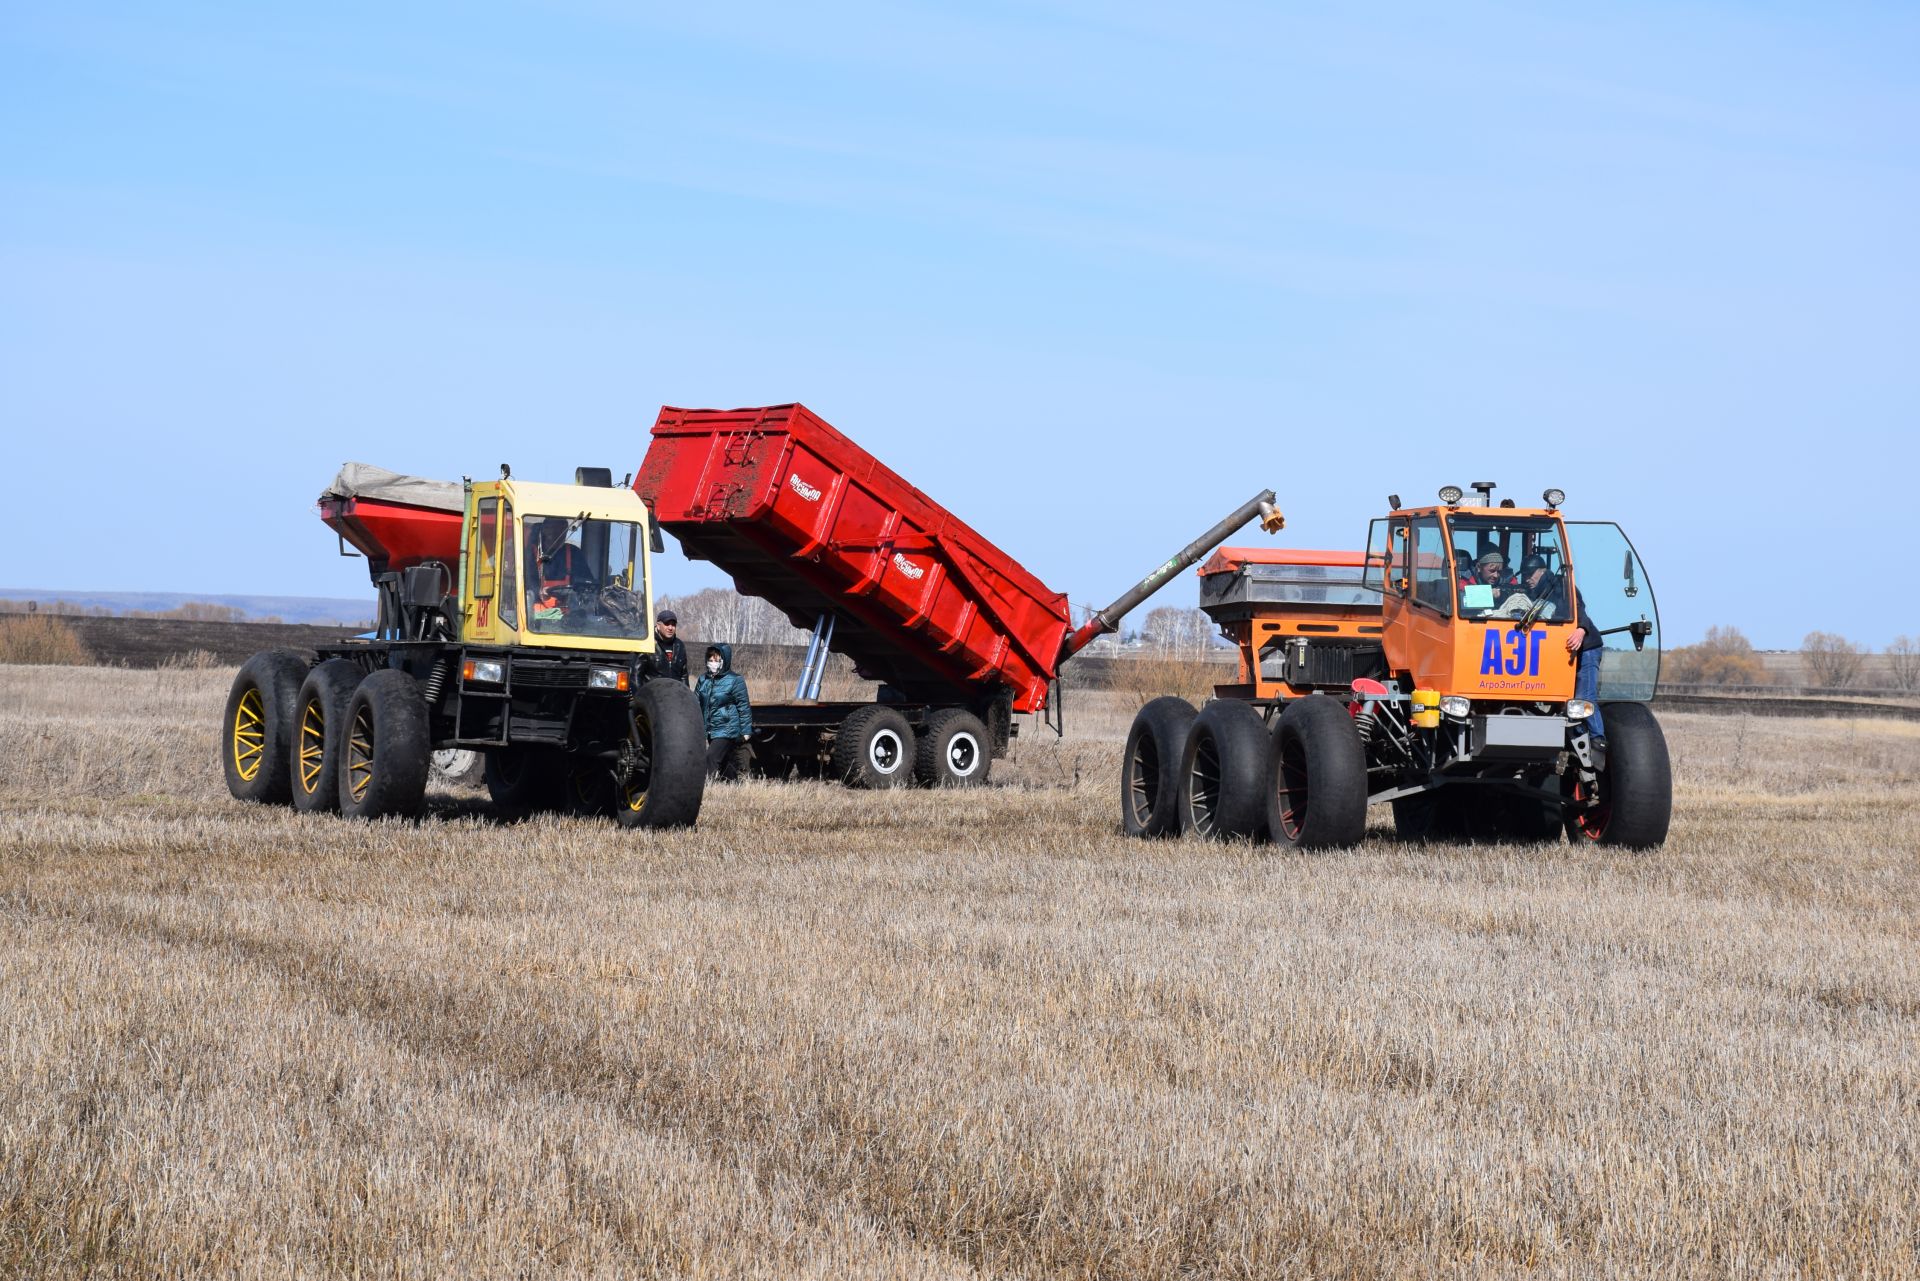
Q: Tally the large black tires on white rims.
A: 2